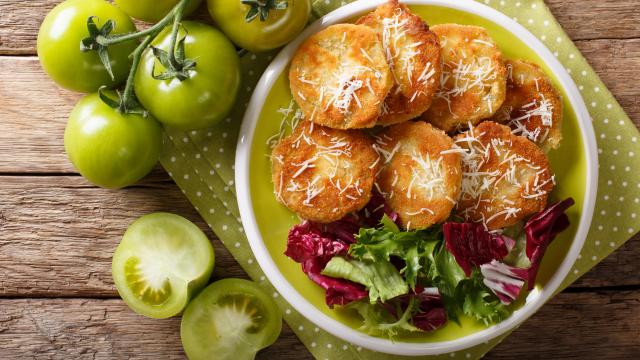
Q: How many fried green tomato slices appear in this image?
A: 7